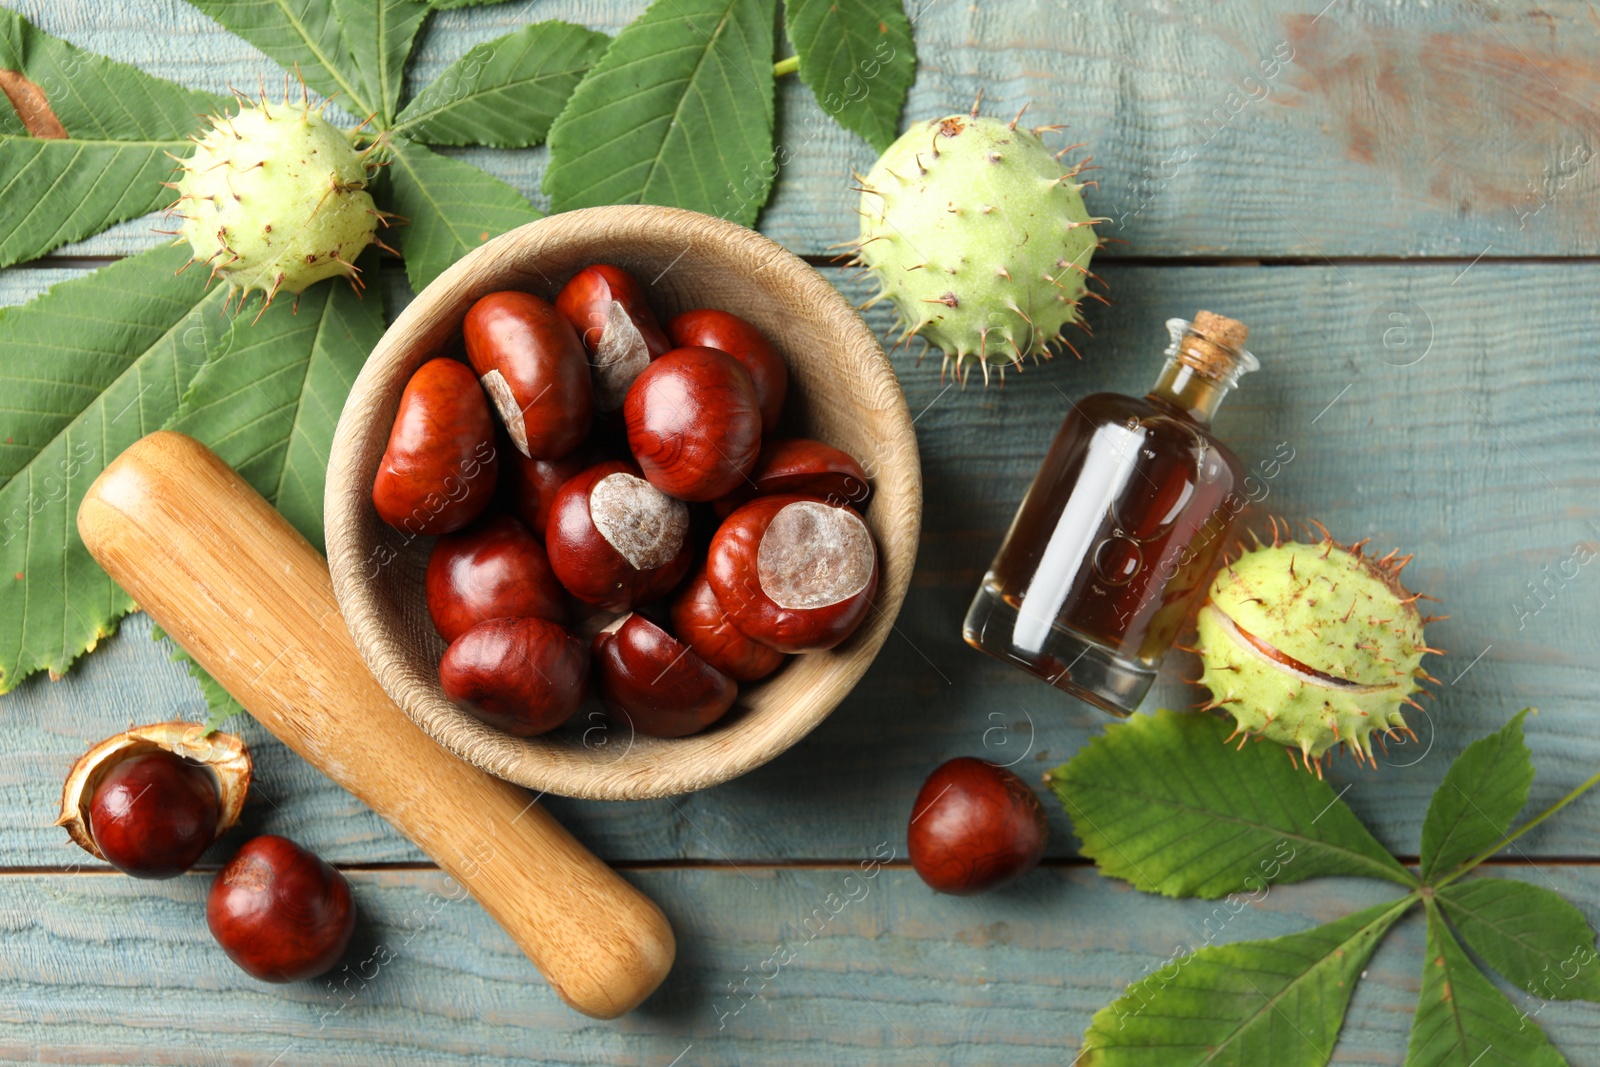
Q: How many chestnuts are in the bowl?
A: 13